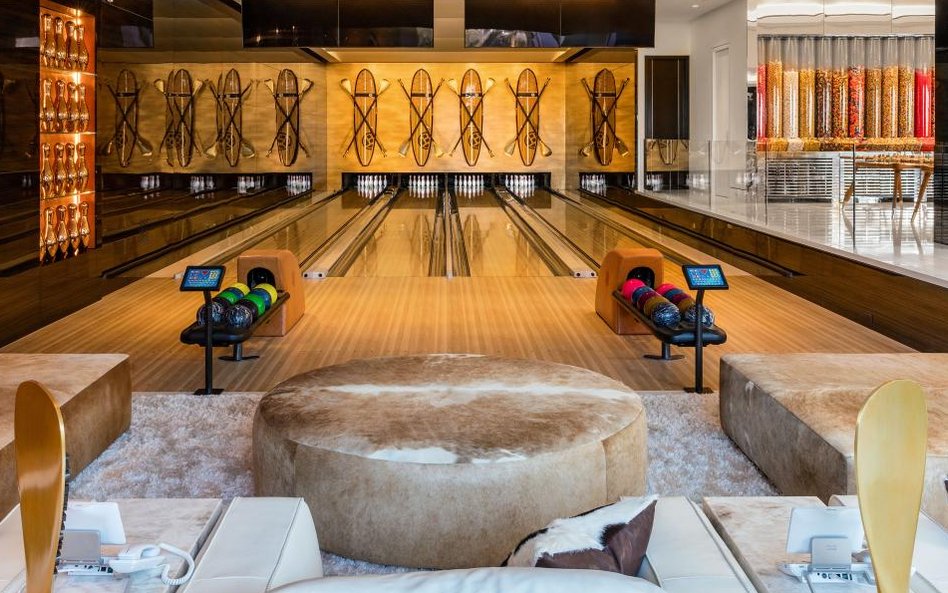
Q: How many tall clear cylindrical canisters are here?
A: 11